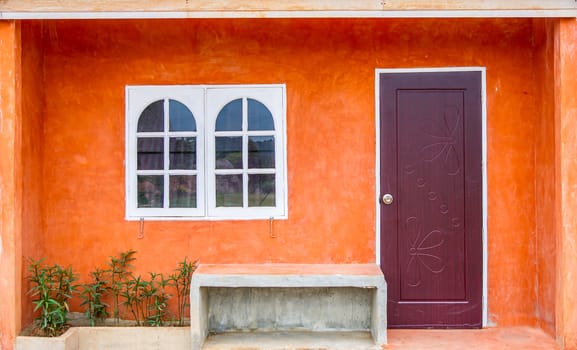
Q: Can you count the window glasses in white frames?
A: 12